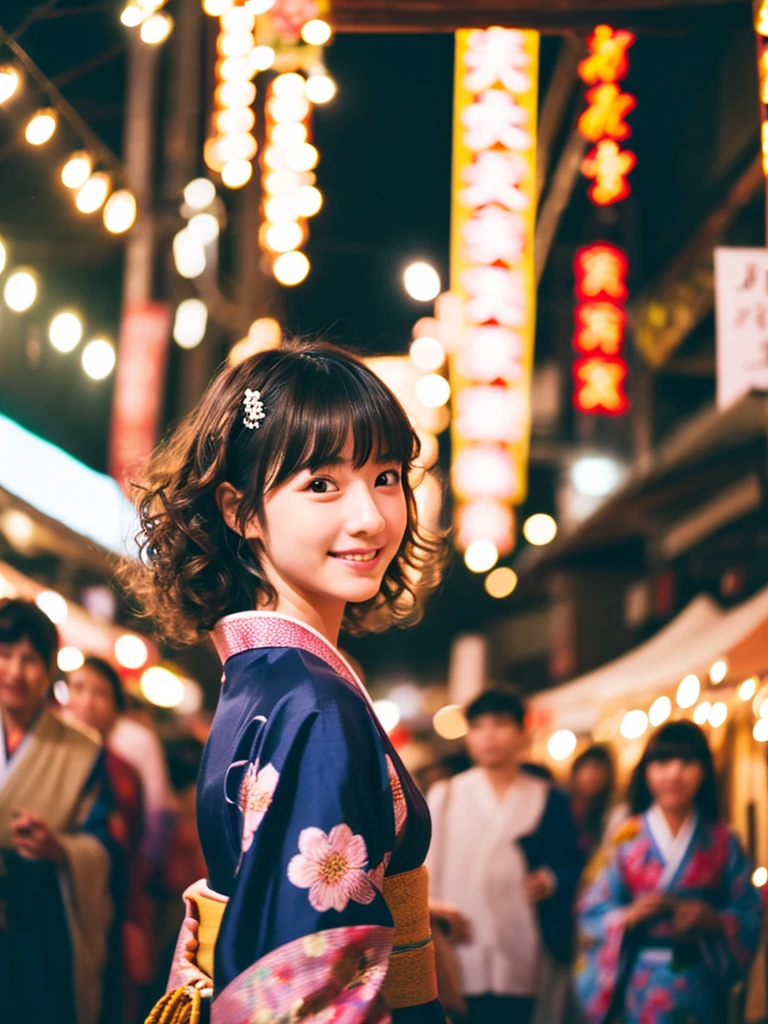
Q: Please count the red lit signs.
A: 2